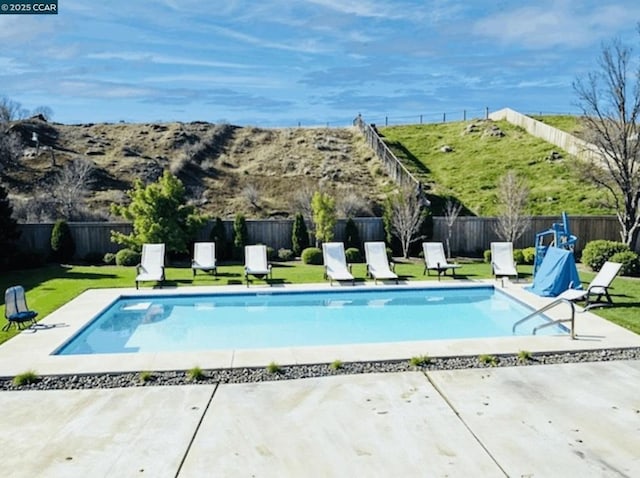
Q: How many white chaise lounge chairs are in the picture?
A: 8